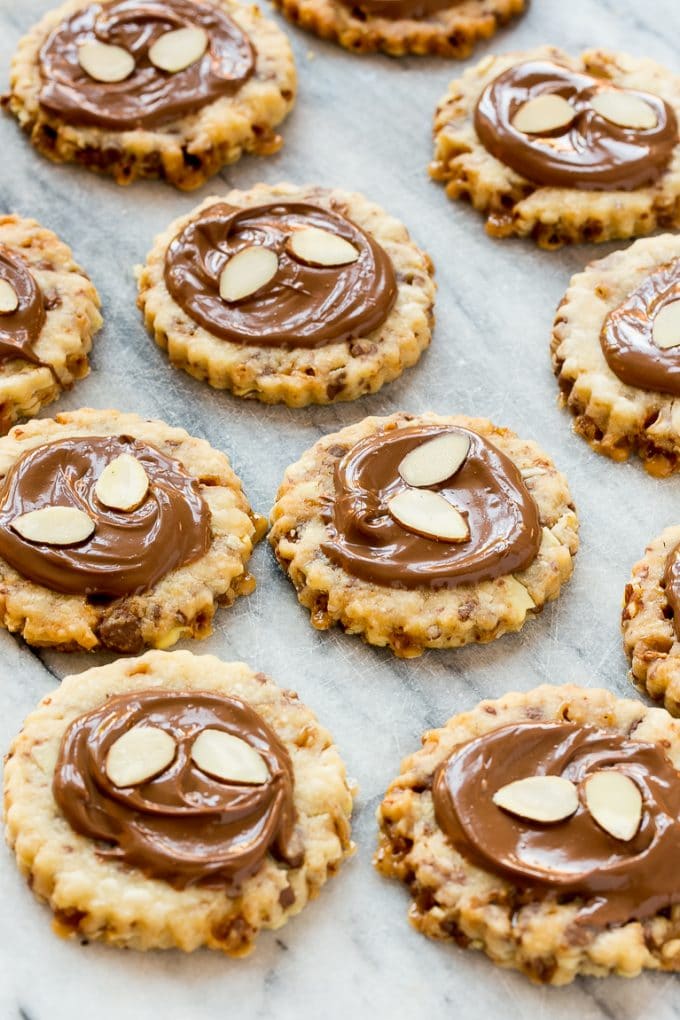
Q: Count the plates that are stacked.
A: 0